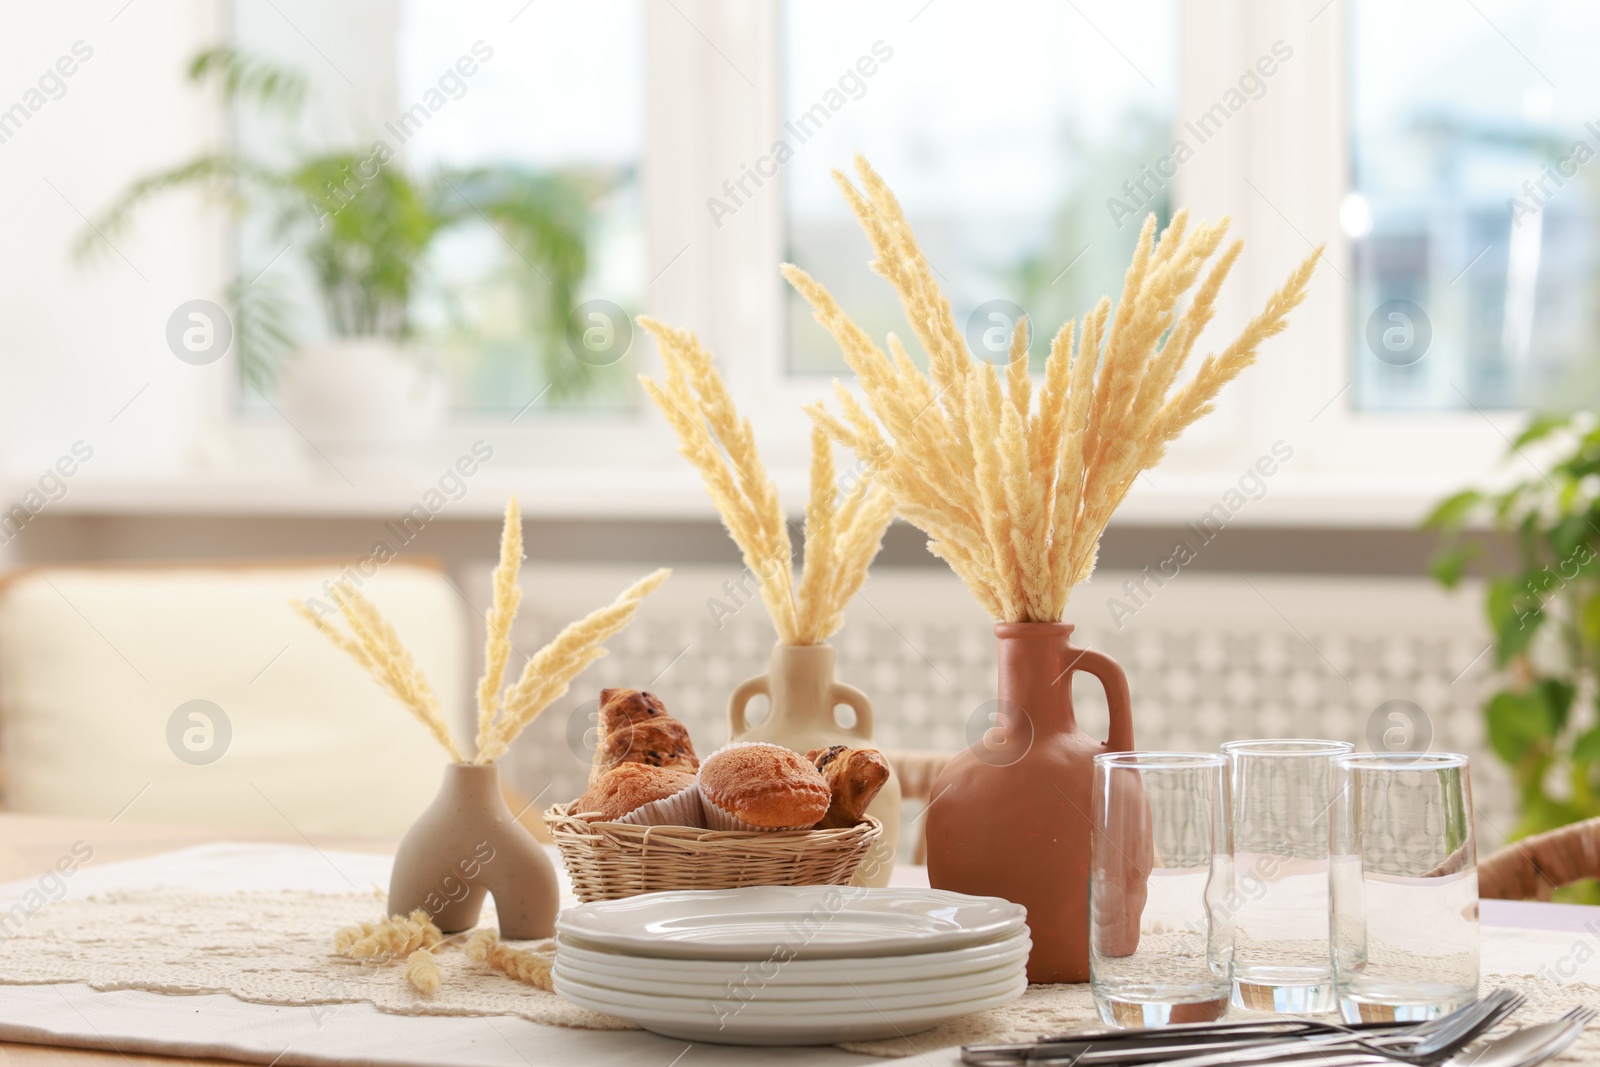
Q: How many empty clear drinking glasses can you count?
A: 3